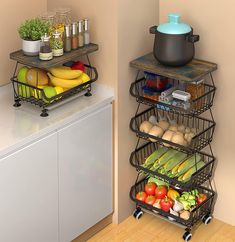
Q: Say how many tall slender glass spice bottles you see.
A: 4